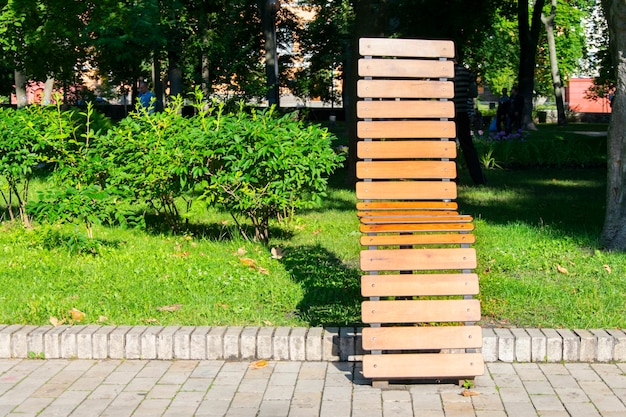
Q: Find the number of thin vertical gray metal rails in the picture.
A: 2